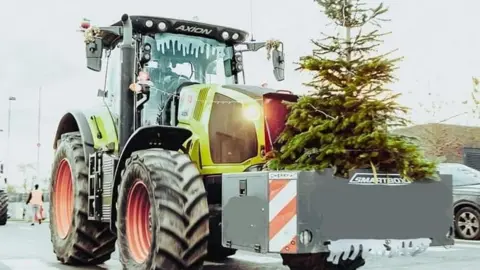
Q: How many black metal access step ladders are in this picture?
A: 1